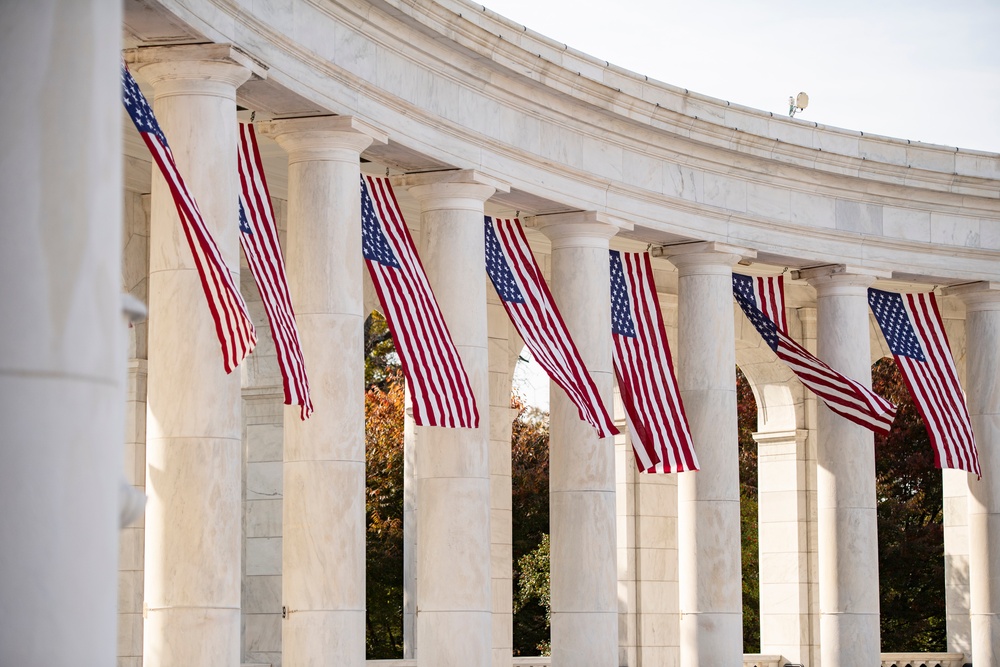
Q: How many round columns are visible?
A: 8